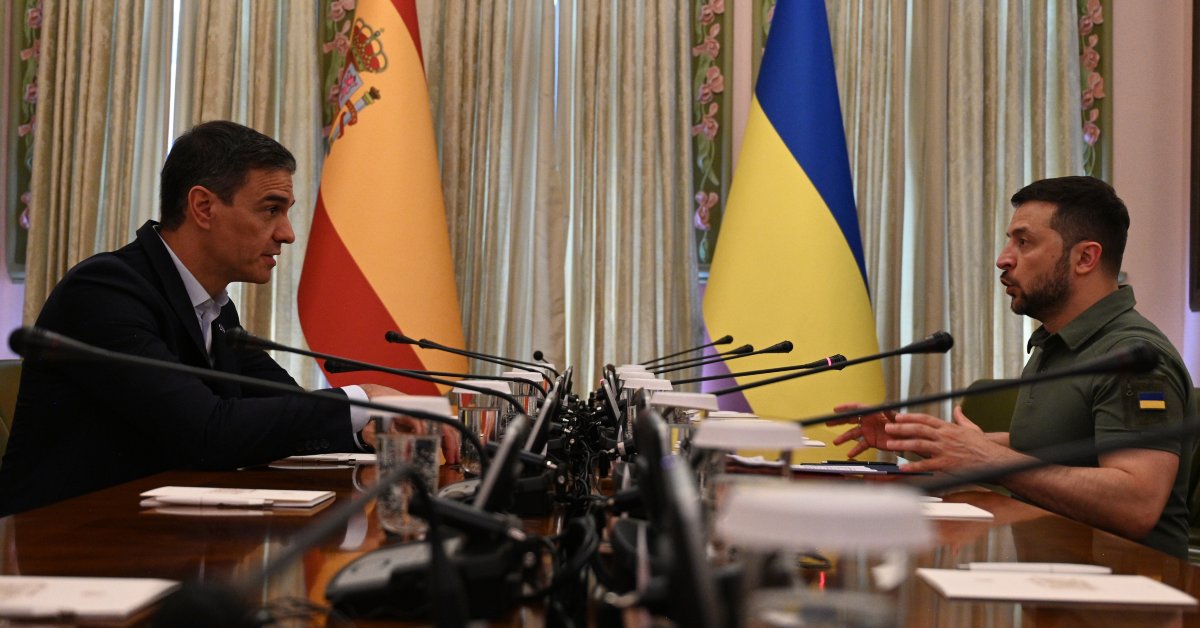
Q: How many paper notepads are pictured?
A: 5